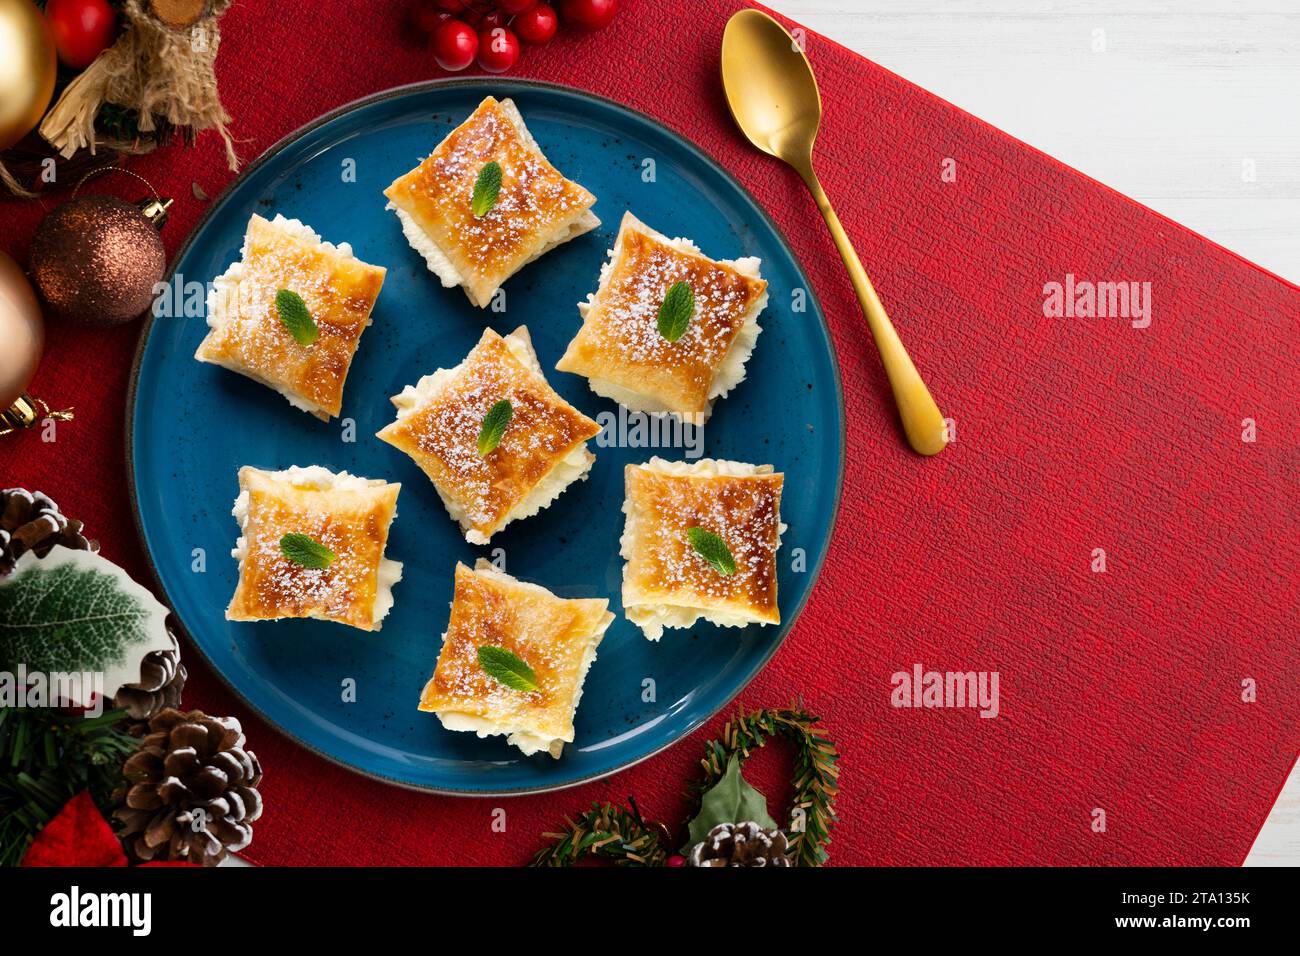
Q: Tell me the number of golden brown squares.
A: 7